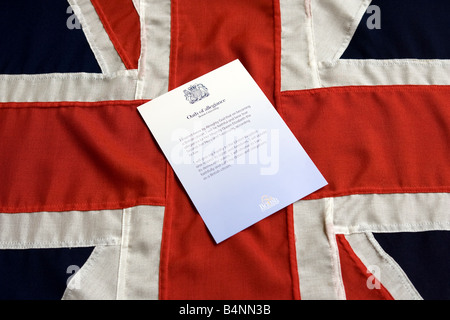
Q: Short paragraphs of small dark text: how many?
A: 2